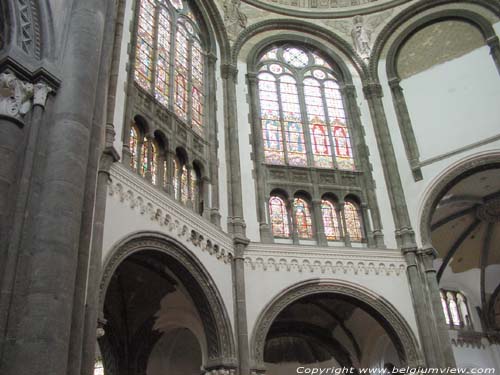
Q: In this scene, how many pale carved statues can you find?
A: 2